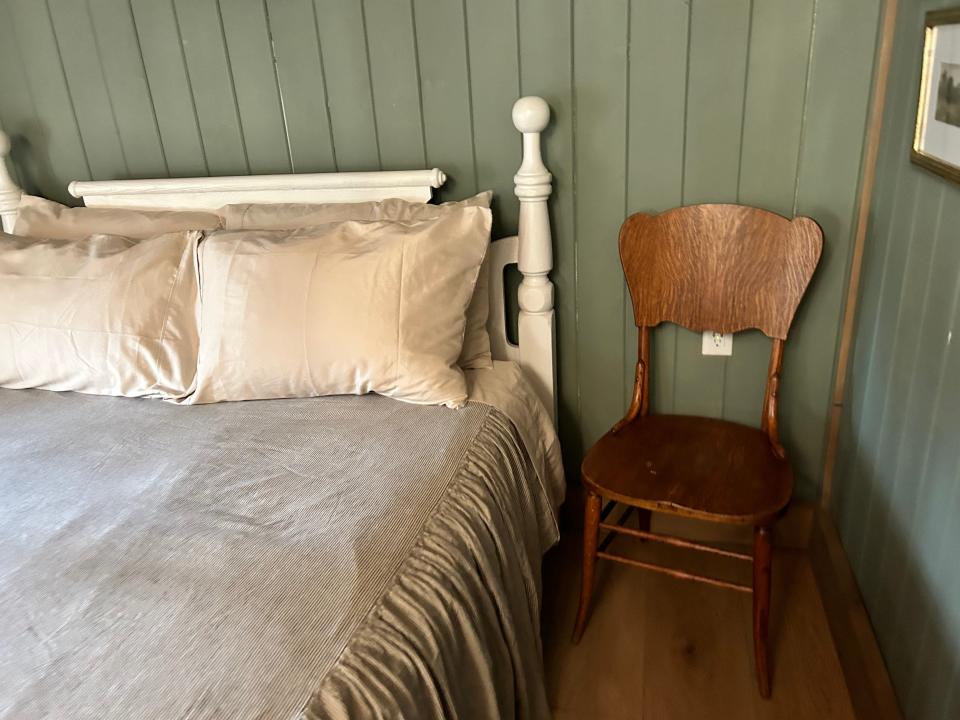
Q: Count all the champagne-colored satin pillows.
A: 4